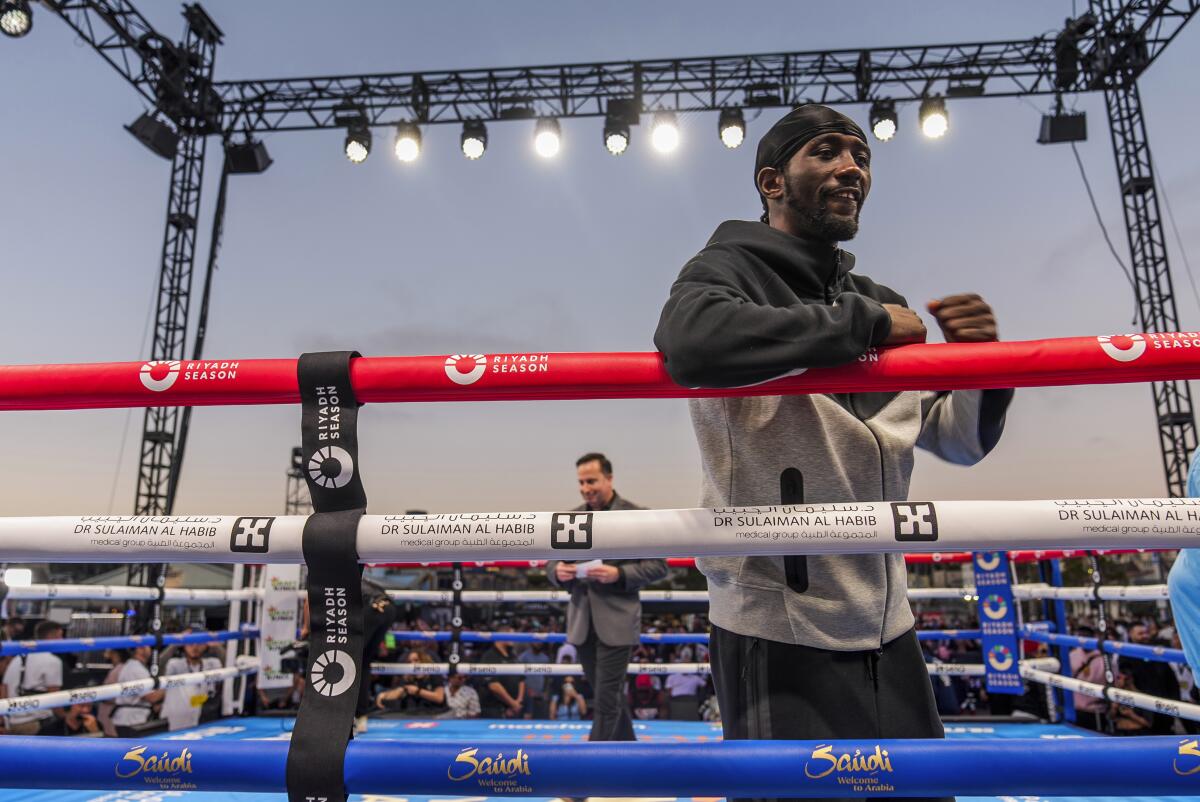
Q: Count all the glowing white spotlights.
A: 10